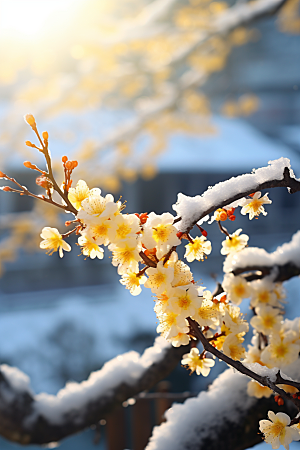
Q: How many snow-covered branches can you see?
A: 4